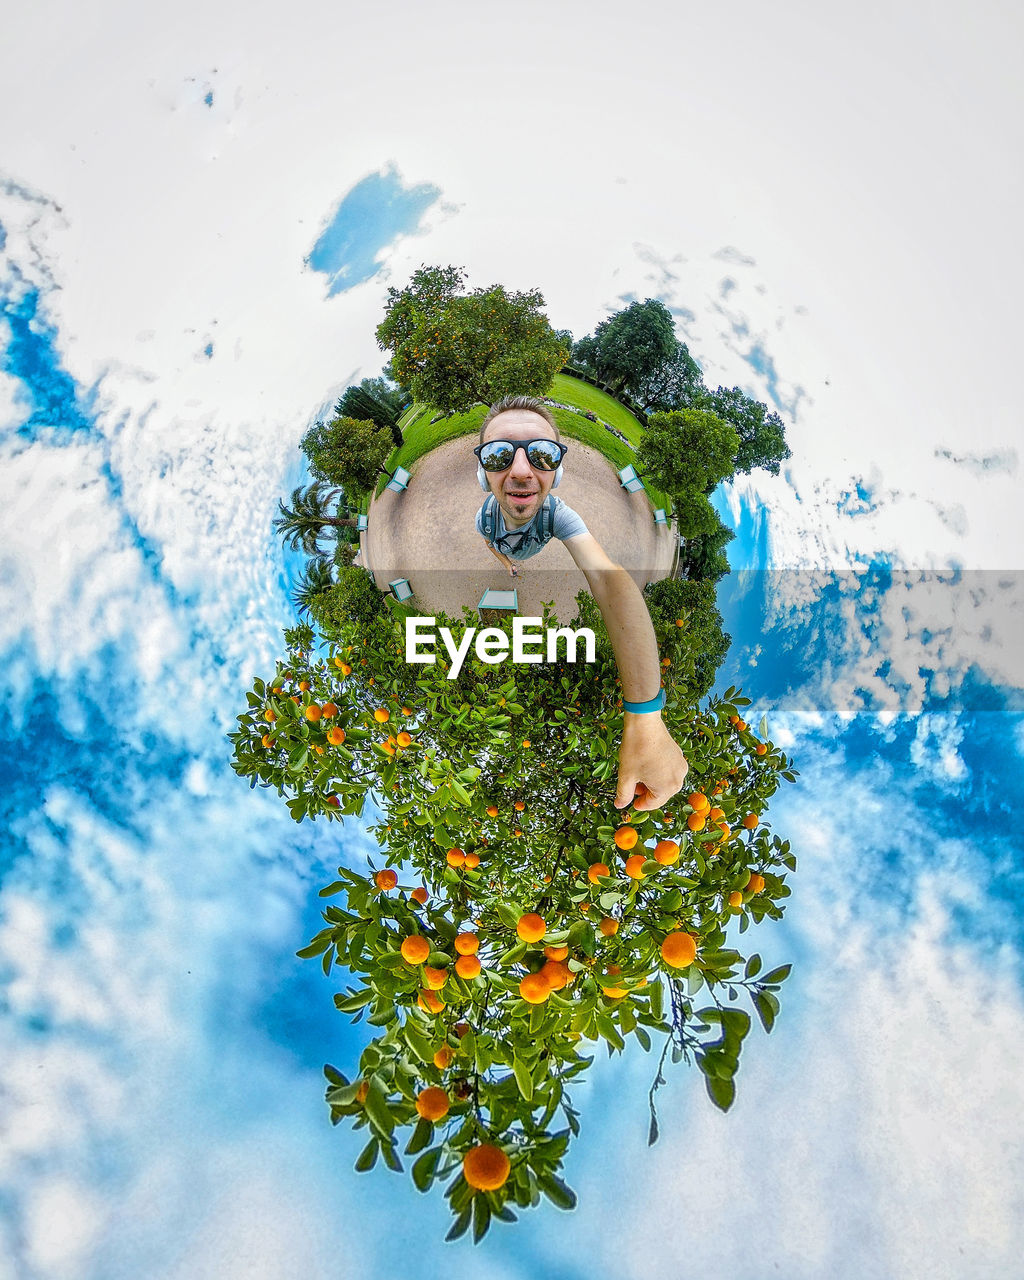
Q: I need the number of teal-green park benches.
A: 6